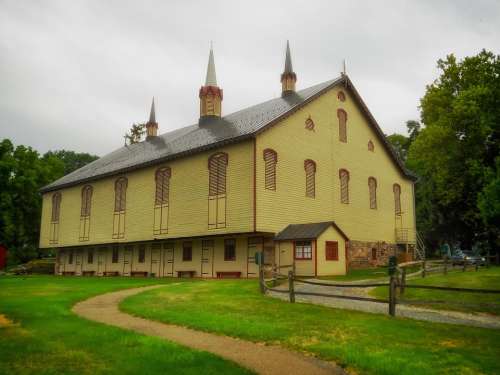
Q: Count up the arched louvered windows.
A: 11